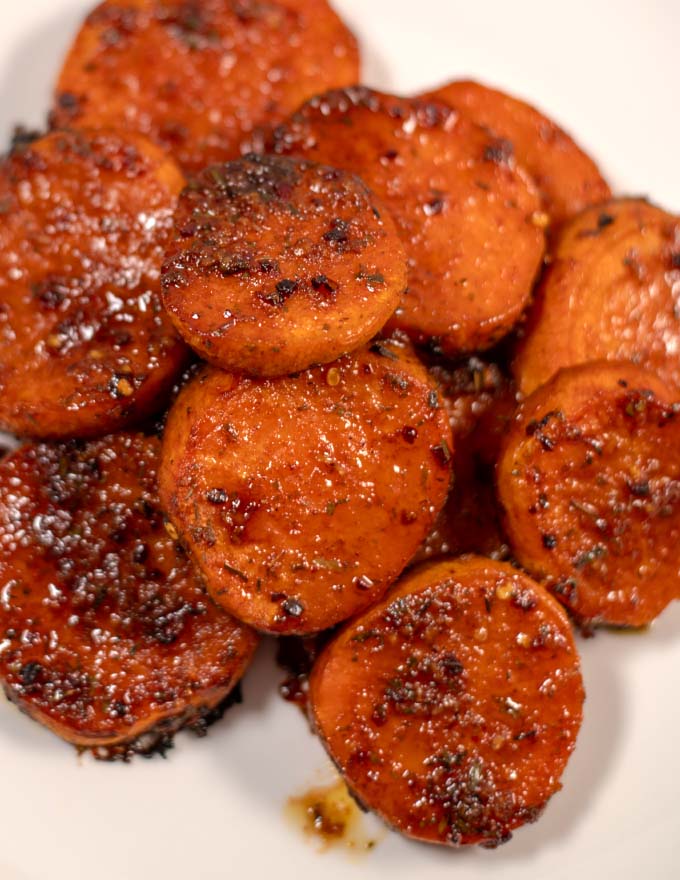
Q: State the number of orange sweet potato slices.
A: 11